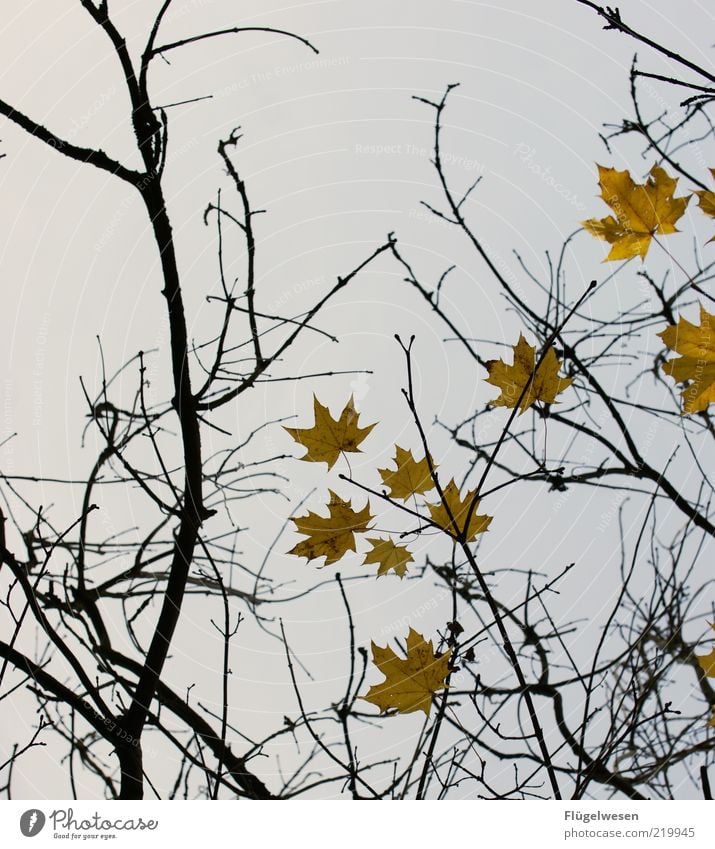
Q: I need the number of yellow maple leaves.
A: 11